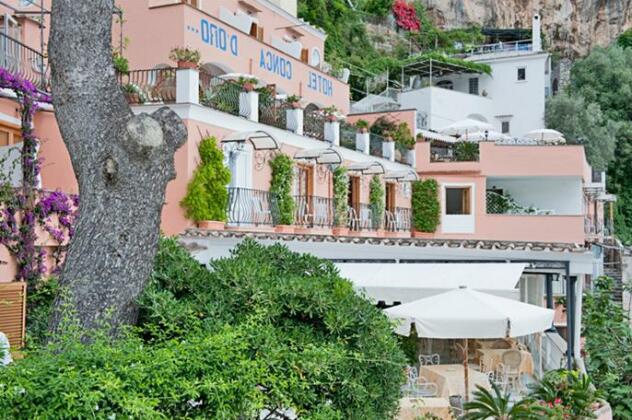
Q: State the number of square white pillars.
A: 7